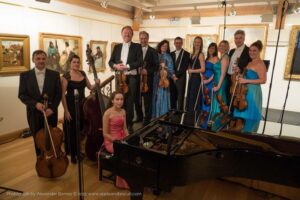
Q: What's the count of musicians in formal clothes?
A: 12